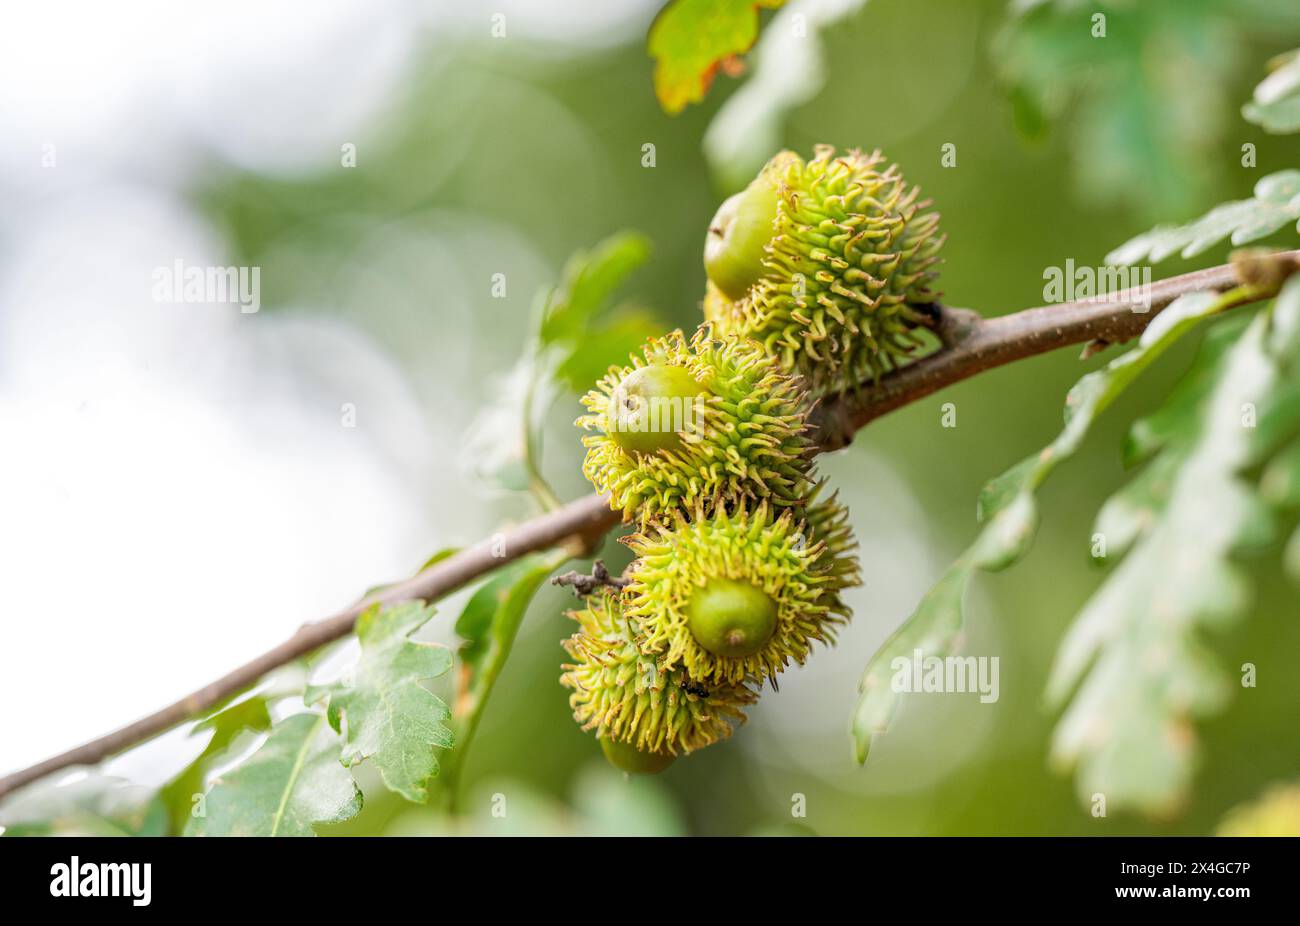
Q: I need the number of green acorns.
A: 4